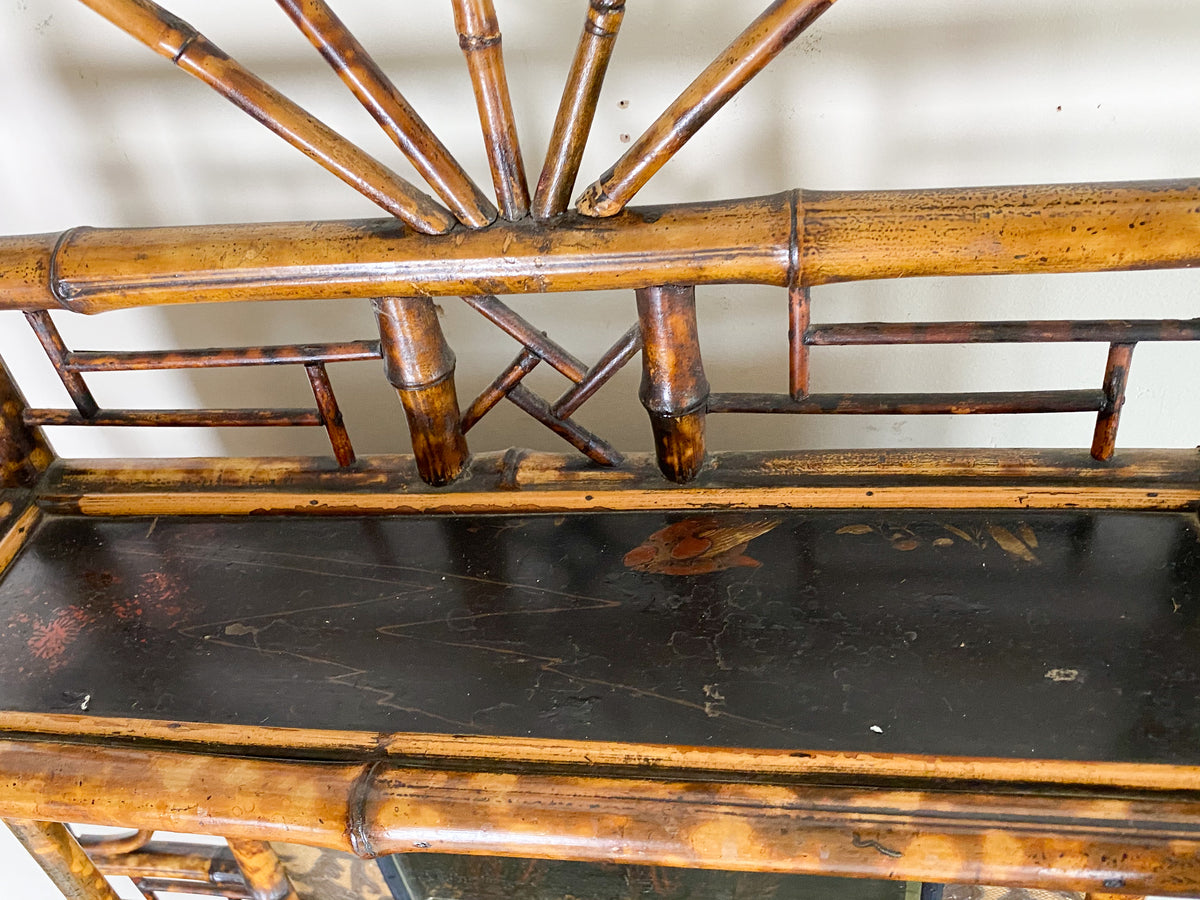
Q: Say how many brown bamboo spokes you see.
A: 5